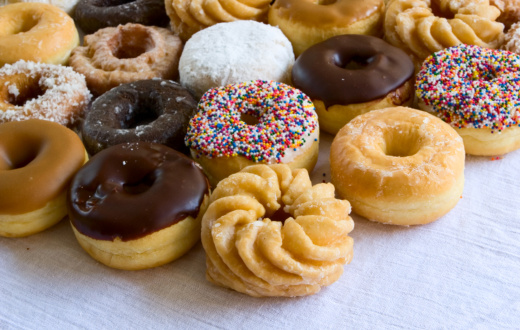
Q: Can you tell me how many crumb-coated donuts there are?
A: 1